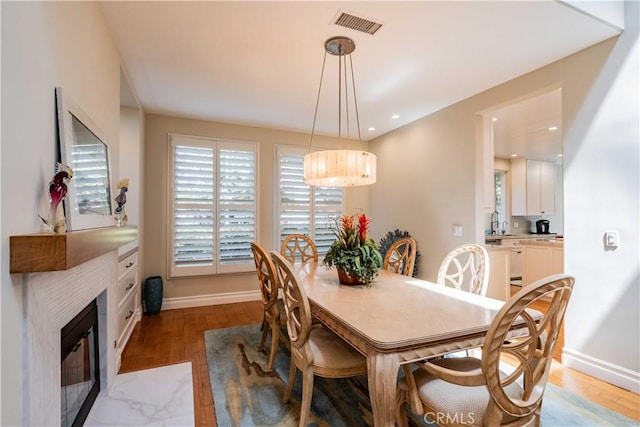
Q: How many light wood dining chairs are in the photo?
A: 6